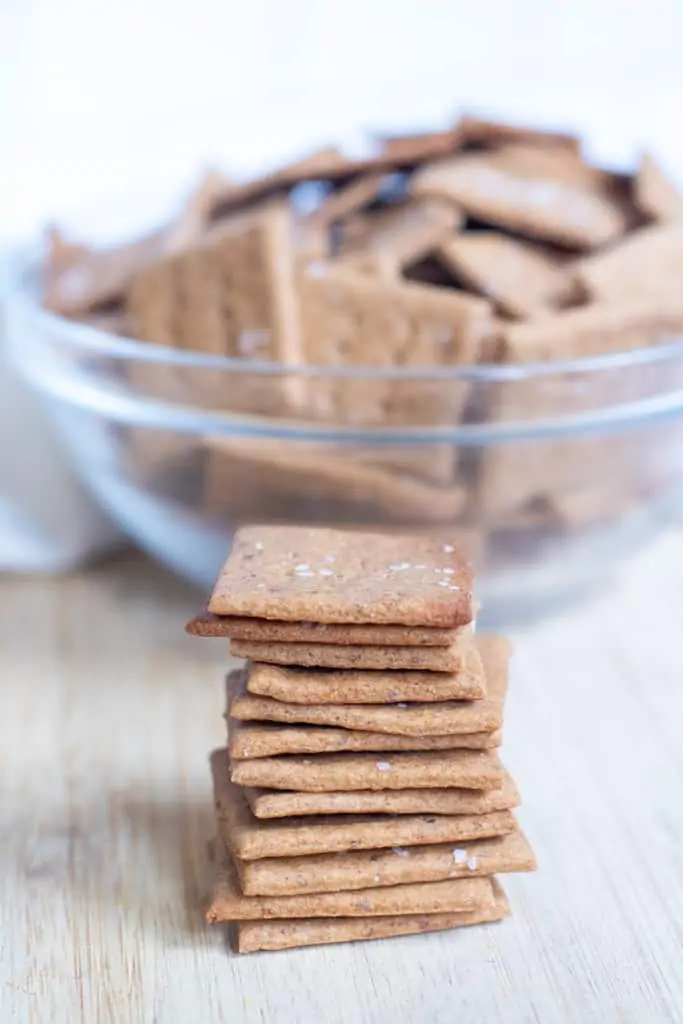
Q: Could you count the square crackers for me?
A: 12